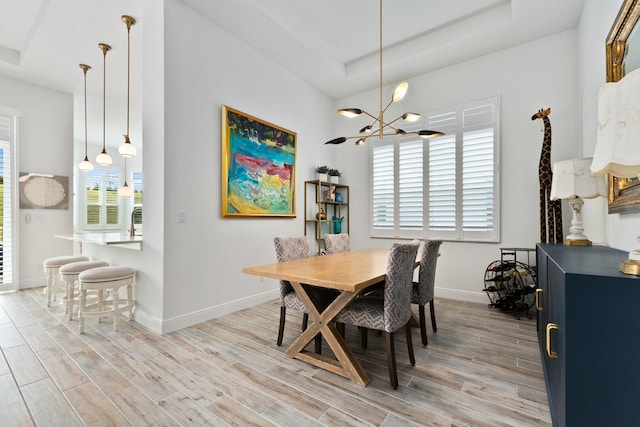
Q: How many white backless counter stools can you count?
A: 3